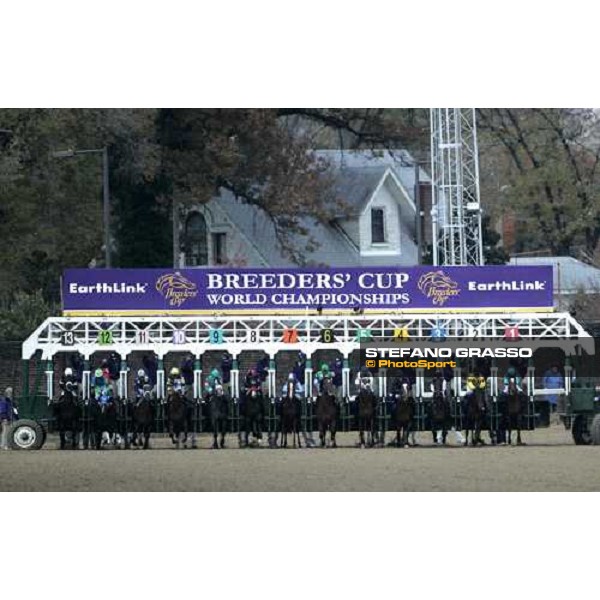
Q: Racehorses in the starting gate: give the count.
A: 13